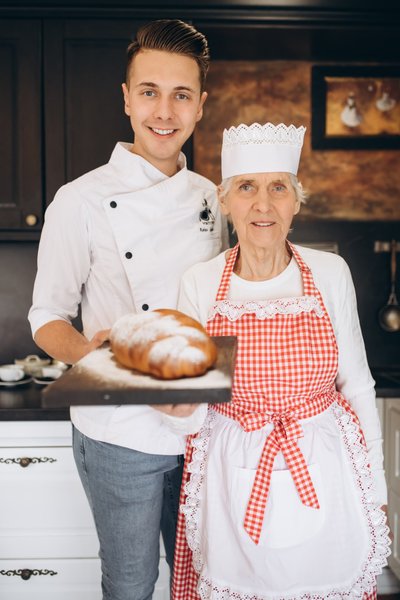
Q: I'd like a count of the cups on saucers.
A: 2